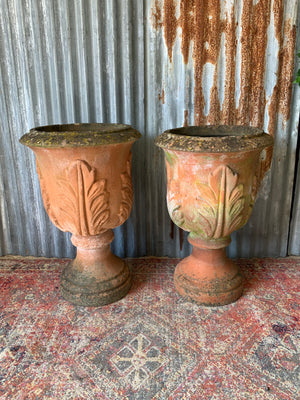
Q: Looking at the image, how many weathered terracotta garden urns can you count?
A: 2